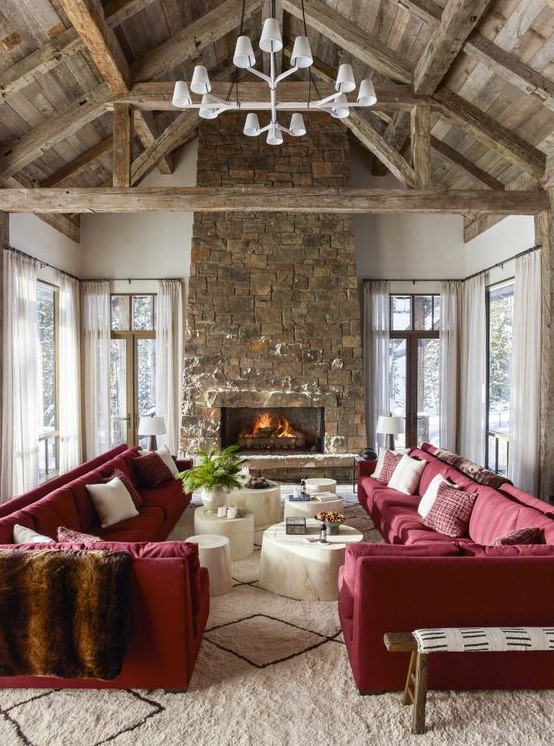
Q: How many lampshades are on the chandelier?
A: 12